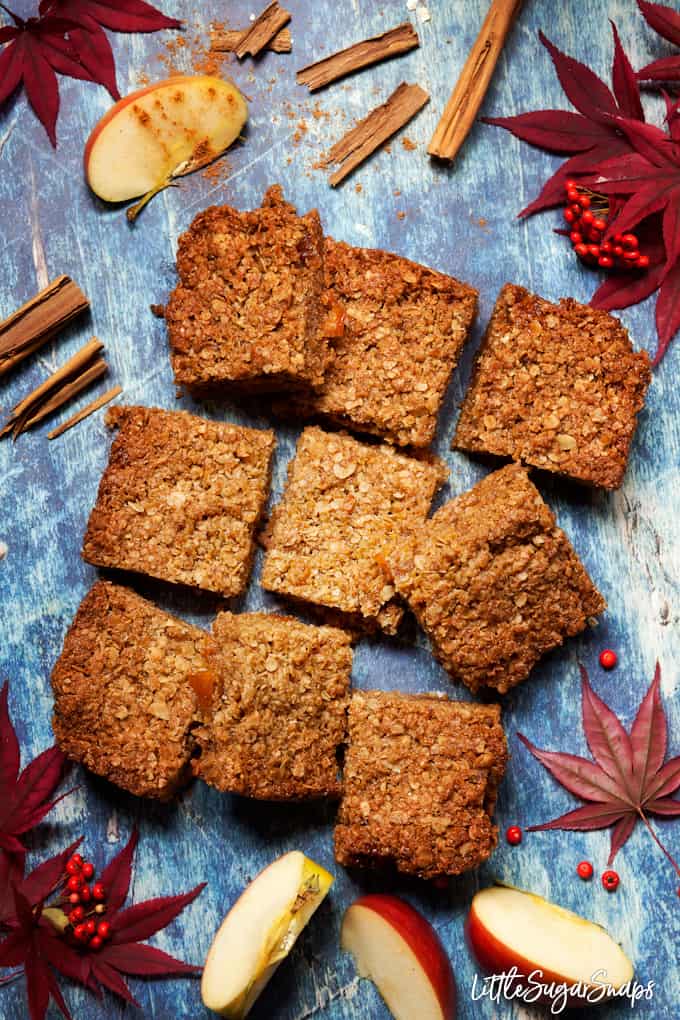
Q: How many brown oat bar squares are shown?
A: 9